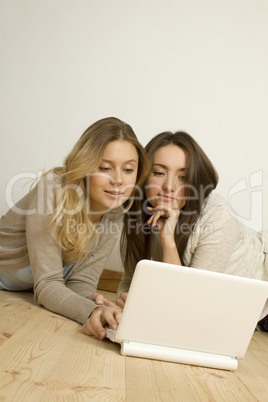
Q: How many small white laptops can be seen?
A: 1